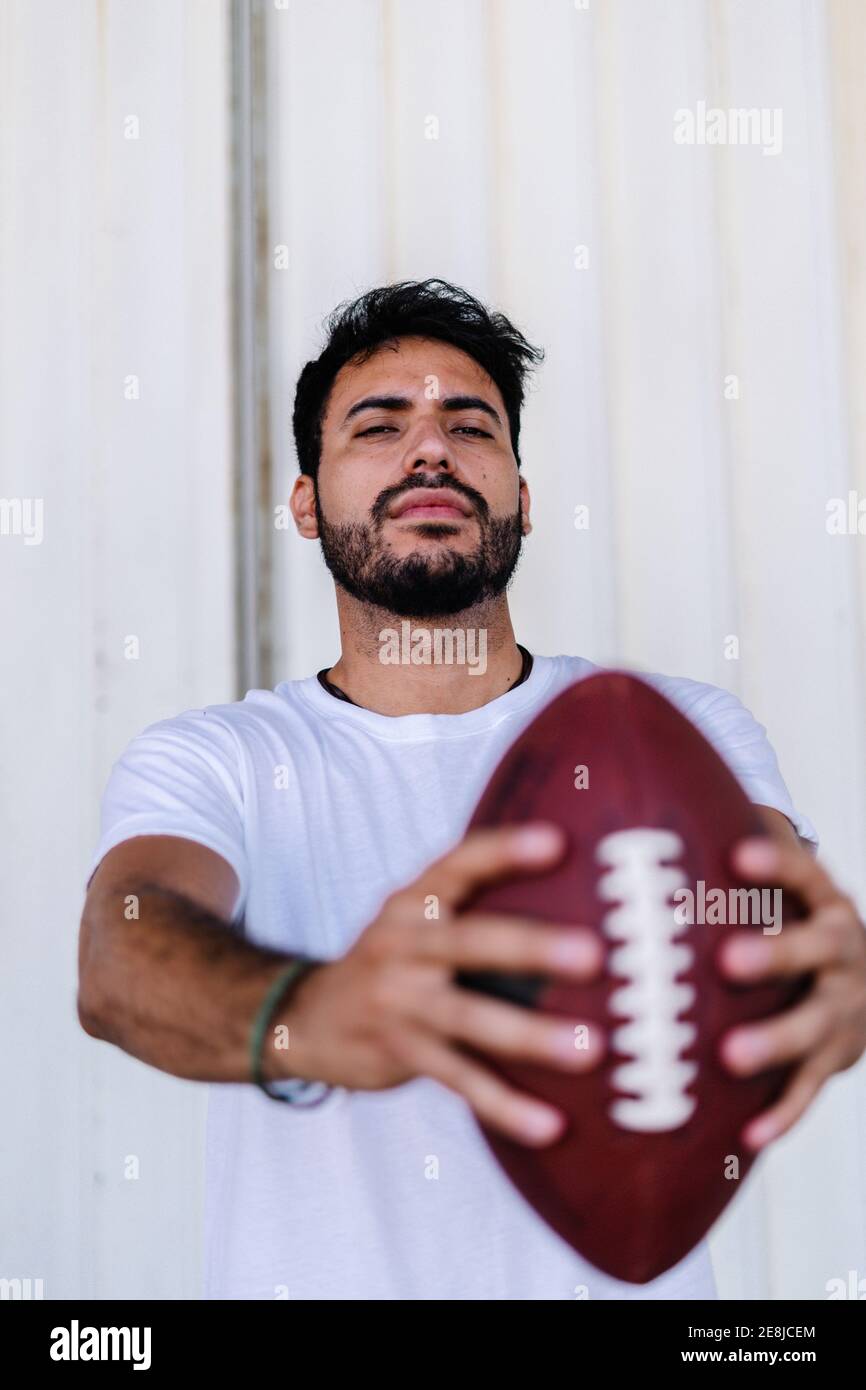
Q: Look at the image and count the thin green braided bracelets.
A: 1